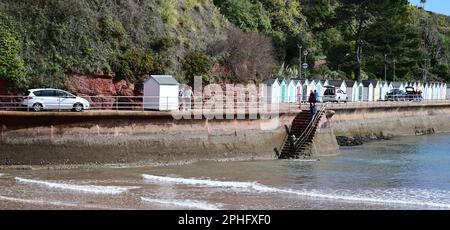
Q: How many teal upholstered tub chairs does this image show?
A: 0